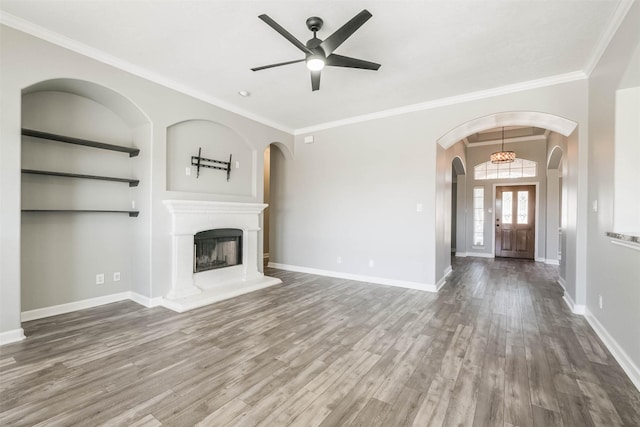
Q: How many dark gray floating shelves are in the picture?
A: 3